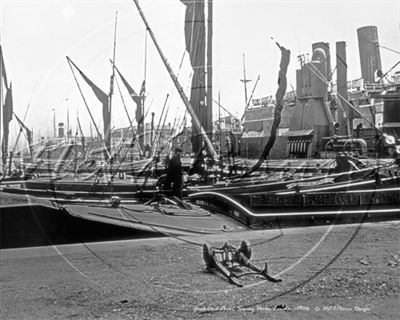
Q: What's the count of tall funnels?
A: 3